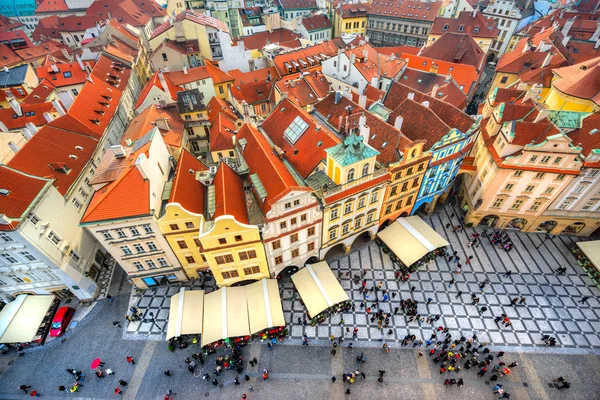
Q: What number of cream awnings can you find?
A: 7